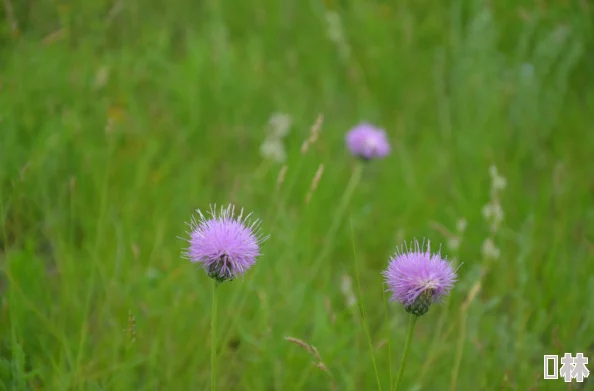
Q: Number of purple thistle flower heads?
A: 3